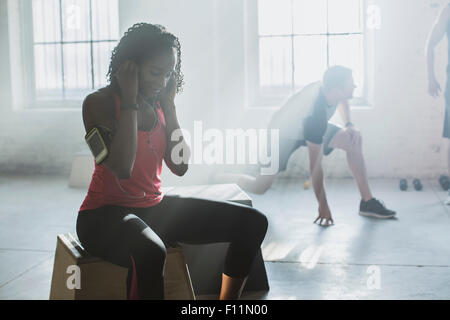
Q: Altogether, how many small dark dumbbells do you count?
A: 3